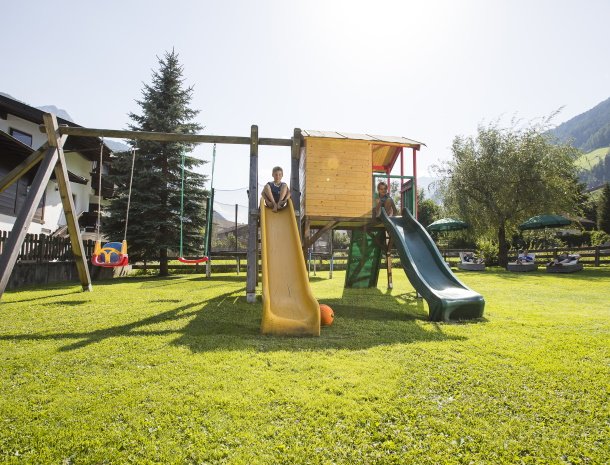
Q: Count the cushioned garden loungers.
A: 3